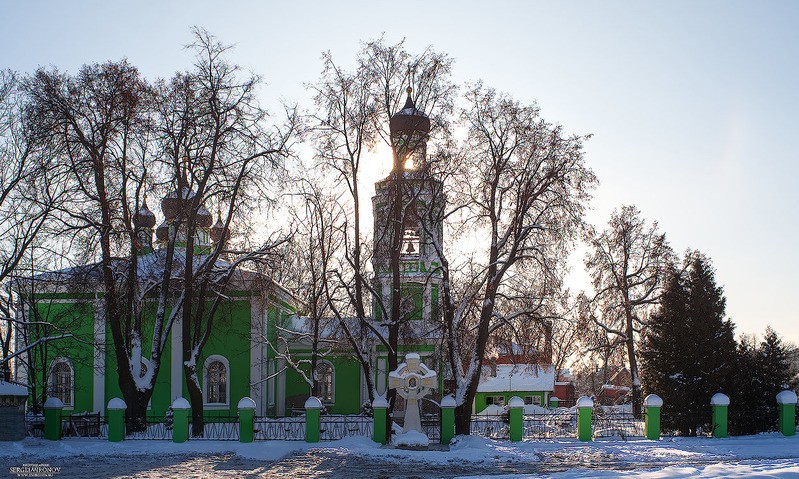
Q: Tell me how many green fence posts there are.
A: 12